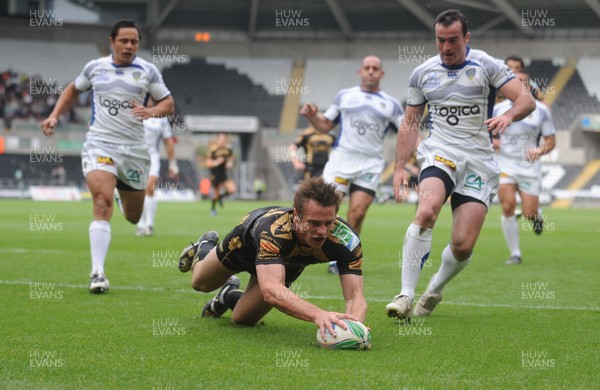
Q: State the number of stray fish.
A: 0